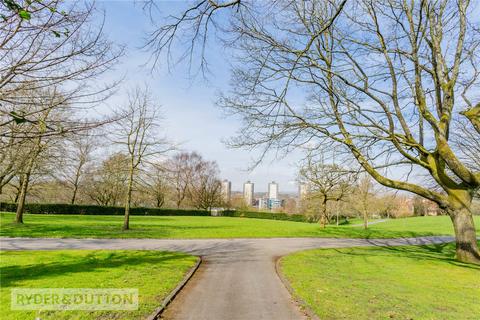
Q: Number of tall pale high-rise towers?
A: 4